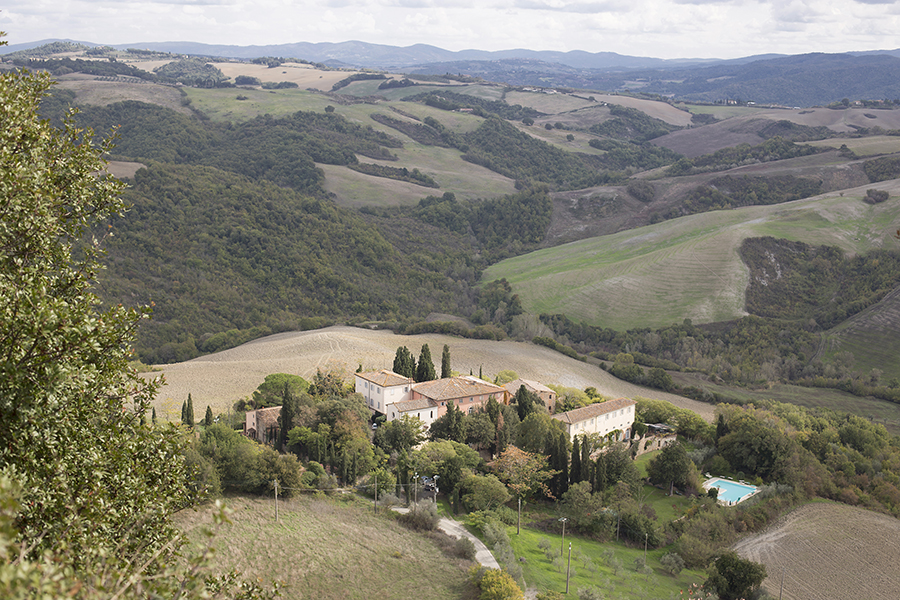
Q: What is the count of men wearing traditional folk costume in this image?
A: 0